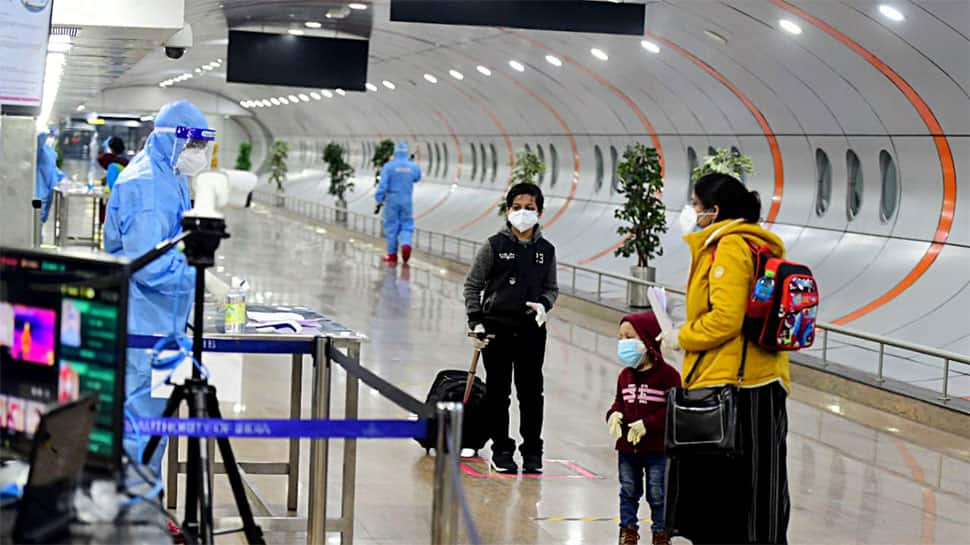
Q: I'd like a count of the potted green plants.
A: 7